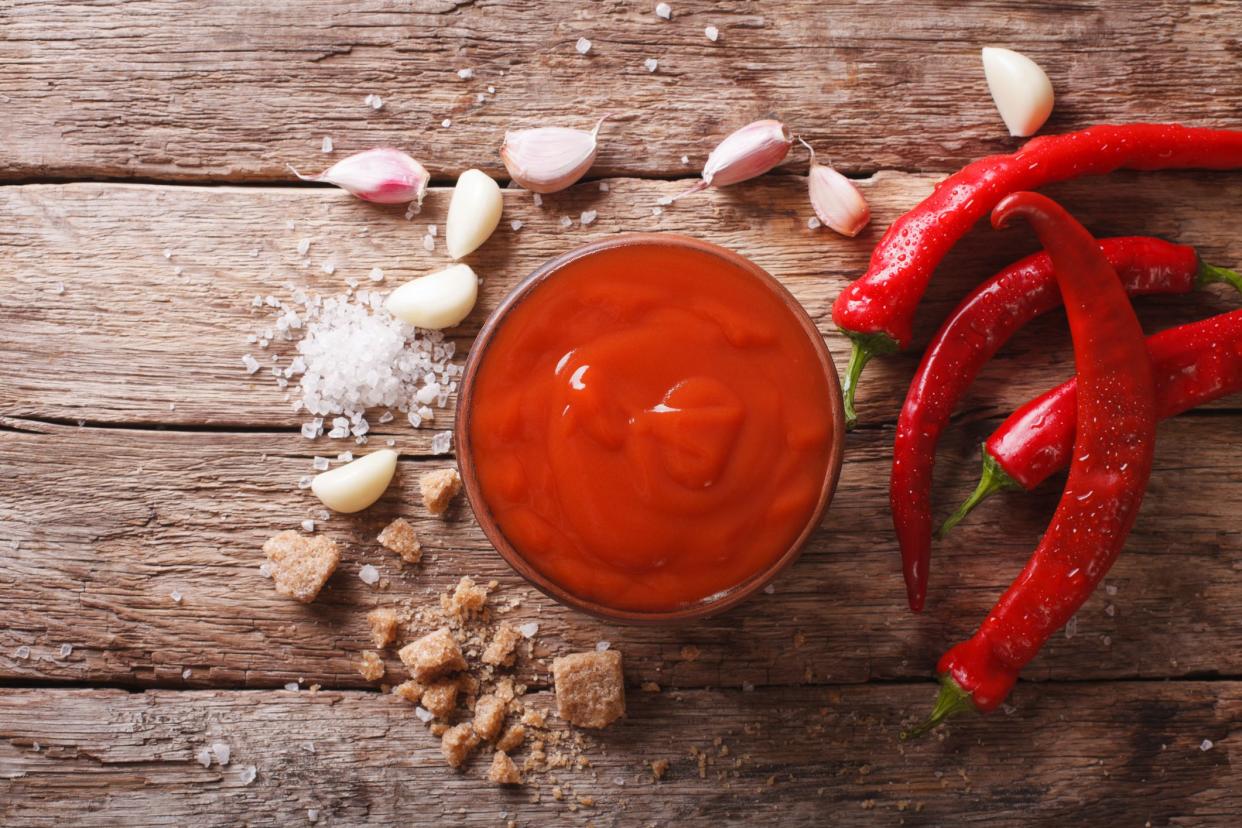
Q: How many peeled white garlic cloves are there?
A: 4